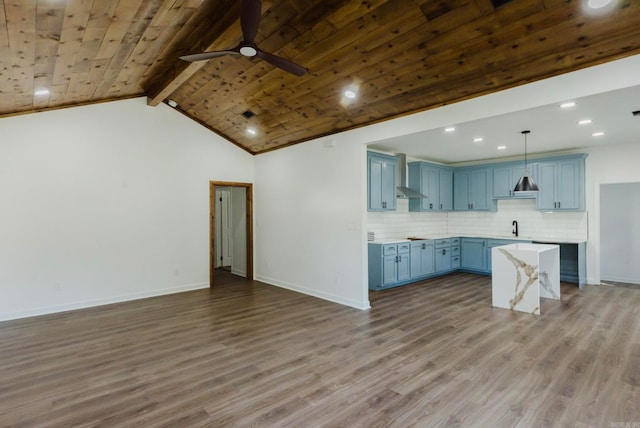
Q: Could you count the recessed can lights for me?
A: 10